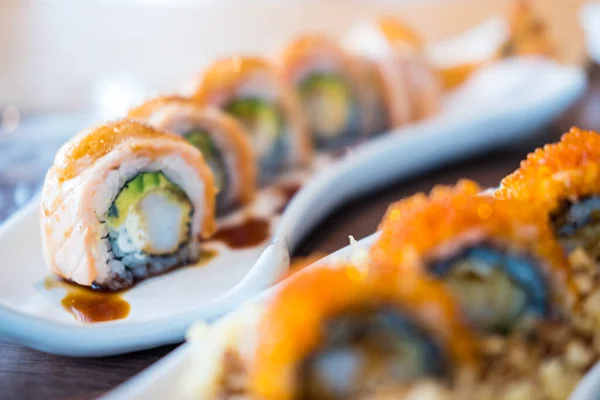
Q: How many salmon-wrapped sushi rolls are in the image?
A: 5